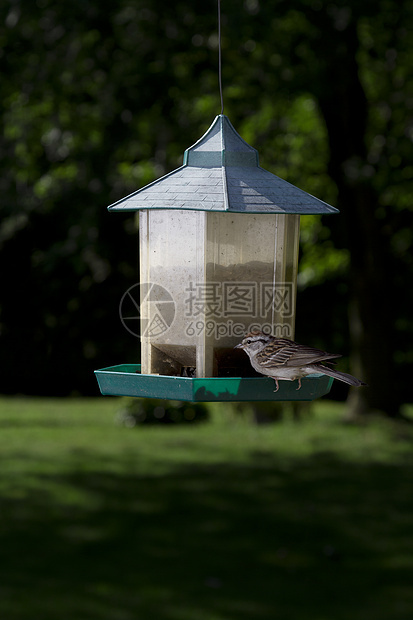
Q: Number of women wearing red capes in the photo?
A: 0